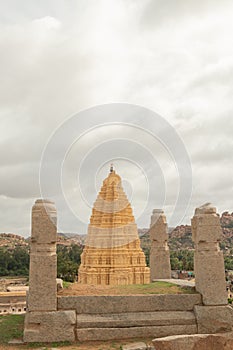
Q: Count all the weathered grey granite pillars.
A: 3